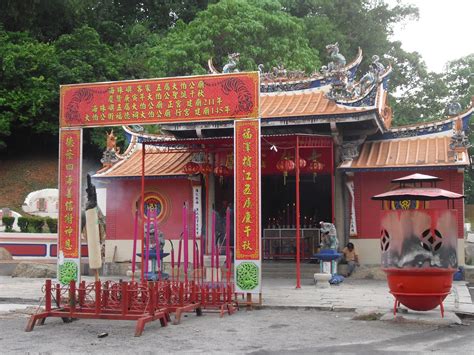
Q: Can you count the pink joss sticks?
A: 12